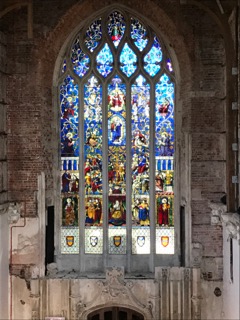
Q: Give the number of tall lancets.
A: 5